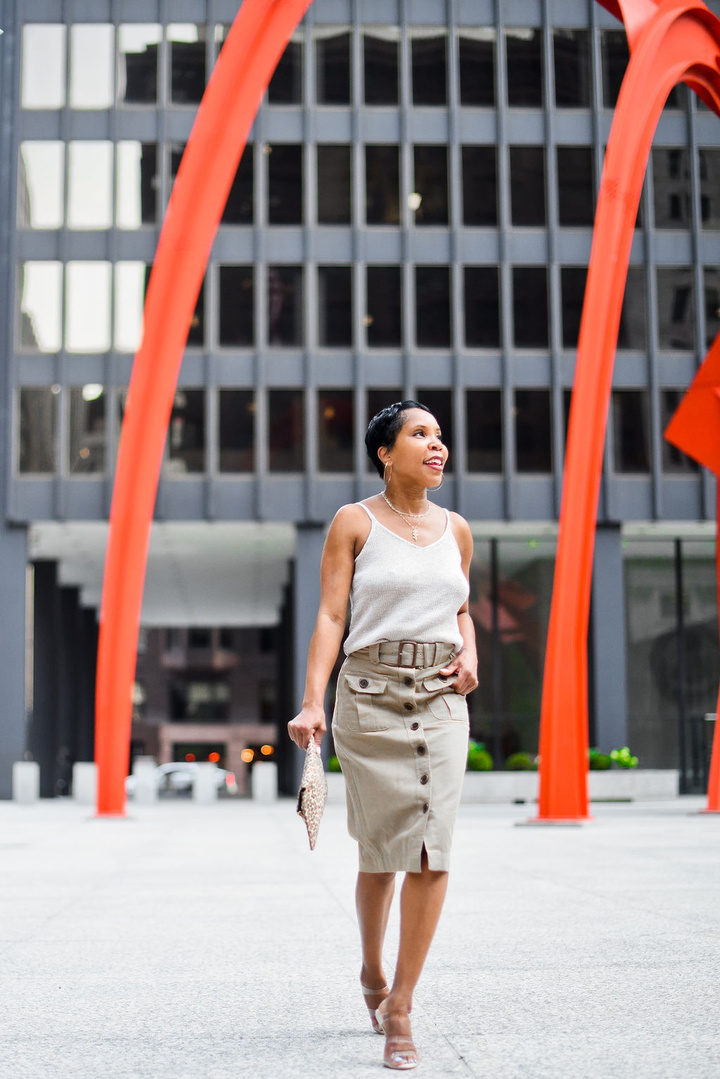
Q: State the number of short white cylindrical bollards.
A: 5